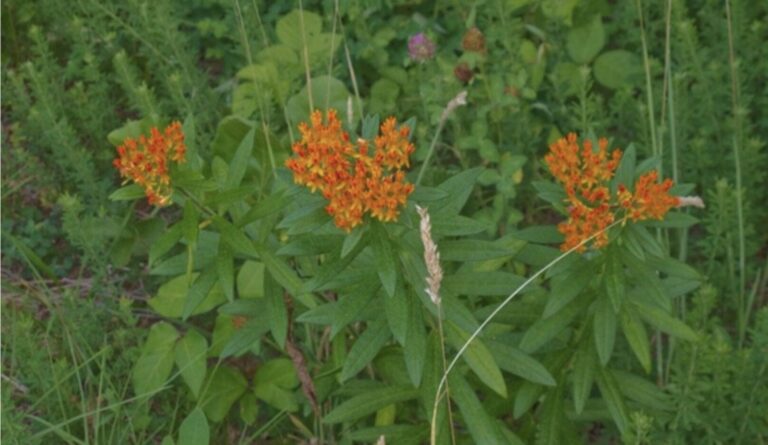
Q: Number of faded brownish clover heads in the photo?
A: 2